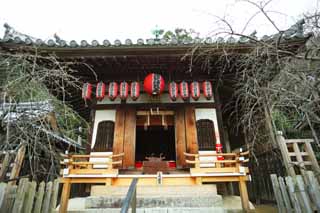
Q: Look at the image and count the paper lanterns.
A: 10